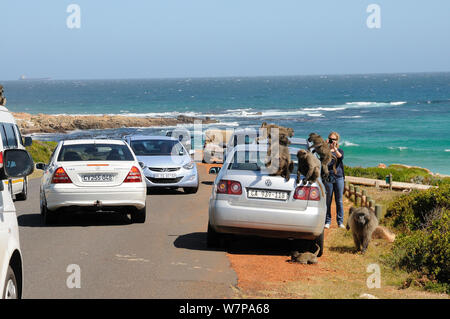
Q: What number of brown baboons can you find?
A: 6